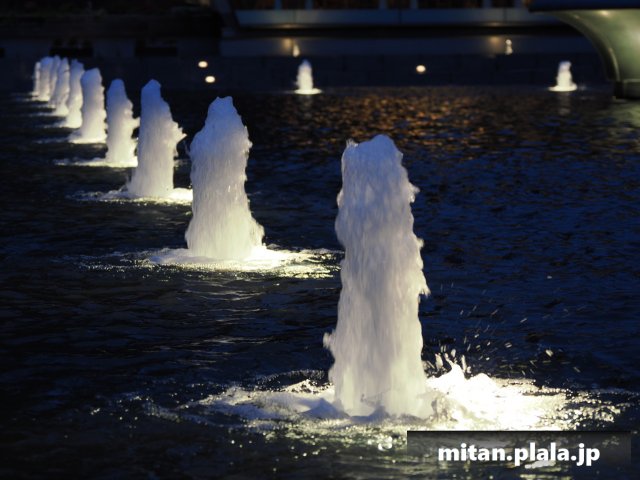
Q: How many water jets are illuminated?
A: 12